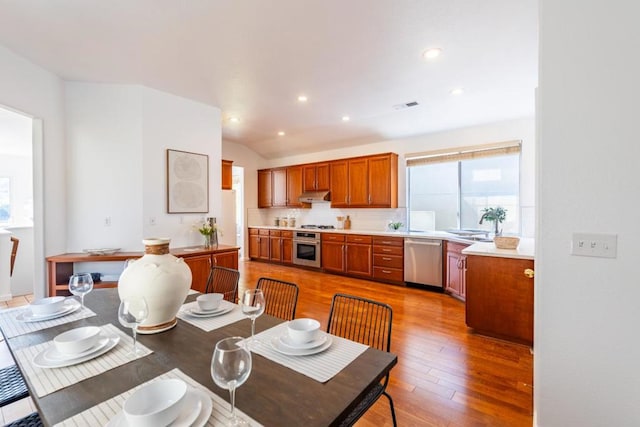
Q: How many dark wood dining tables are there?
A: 1